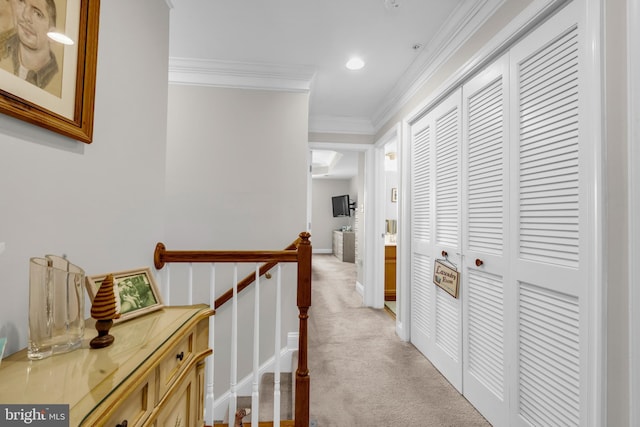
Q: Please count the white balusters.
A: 6